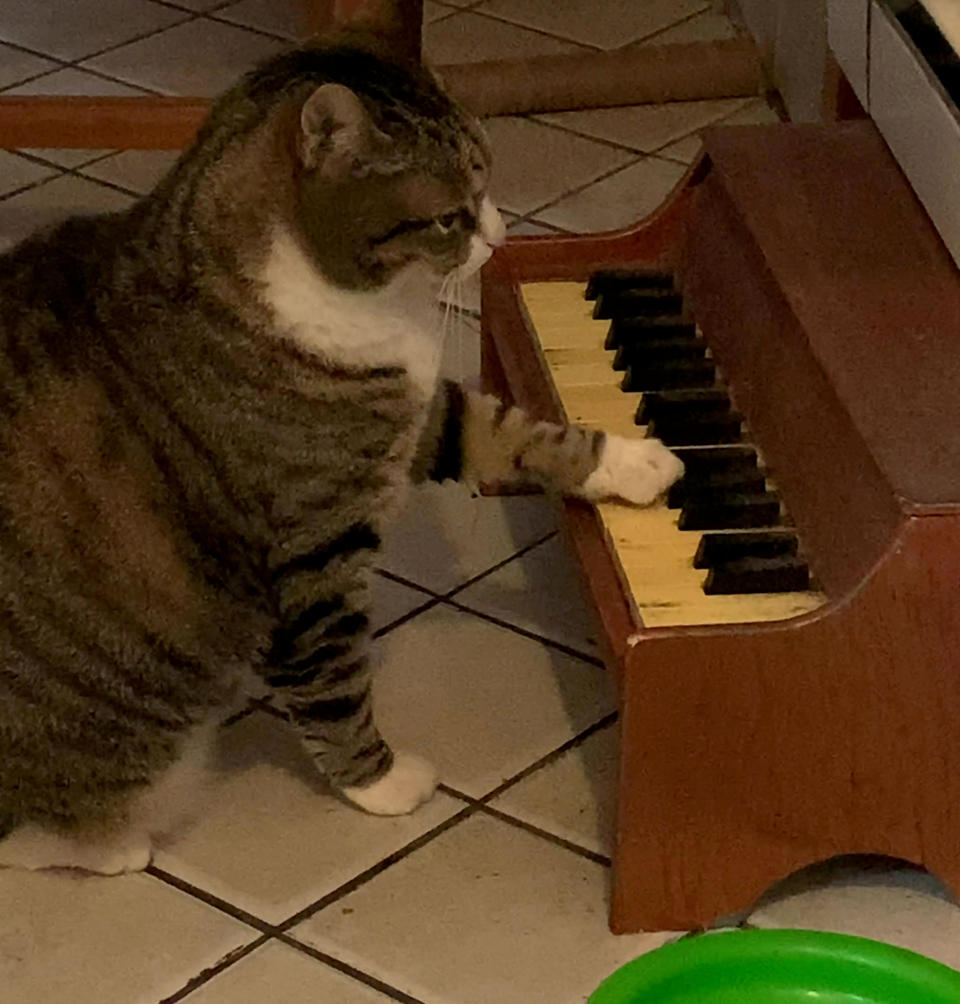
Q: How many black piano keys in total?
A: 12